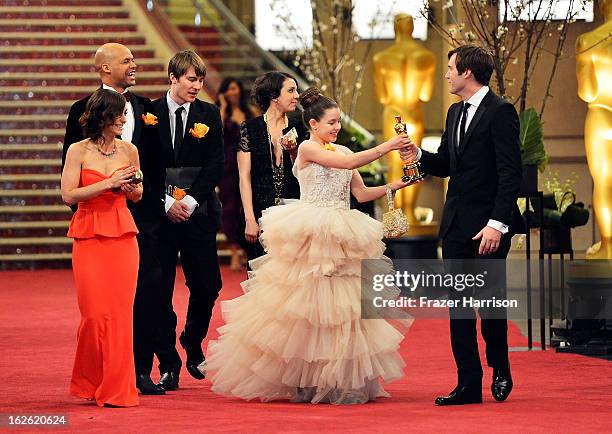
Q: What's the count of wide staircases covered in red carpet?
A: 1